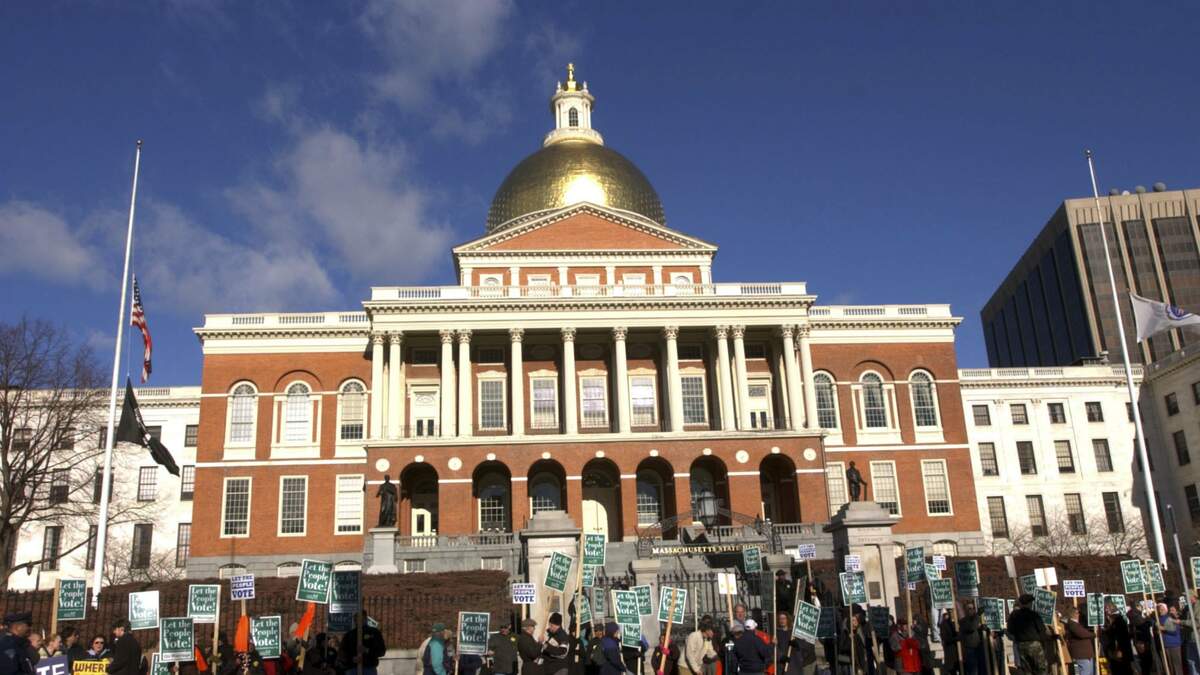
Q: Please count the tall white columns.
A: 12